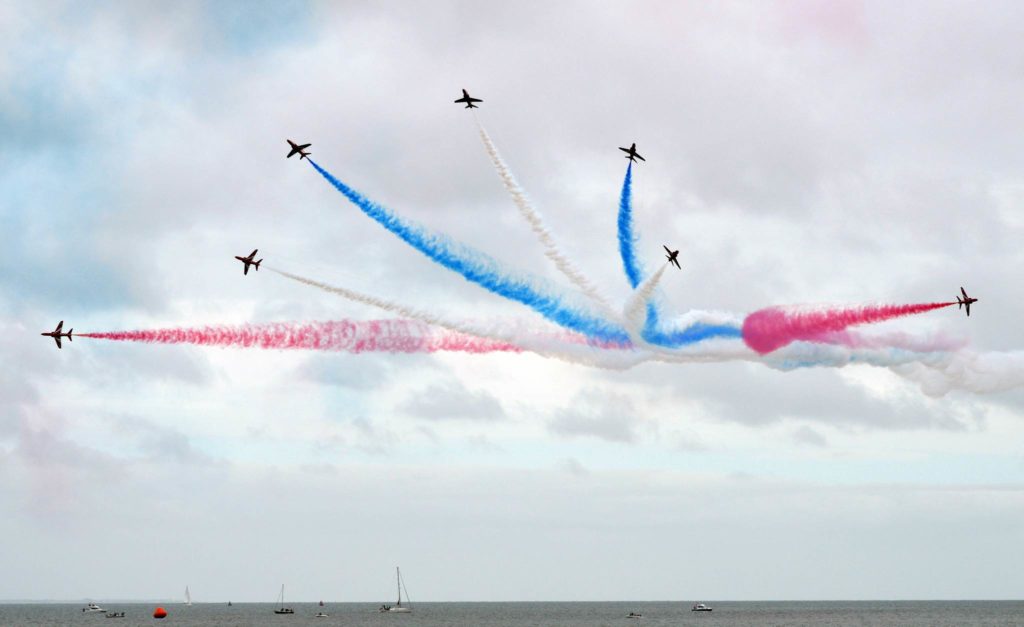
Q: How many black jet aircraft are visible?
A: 7